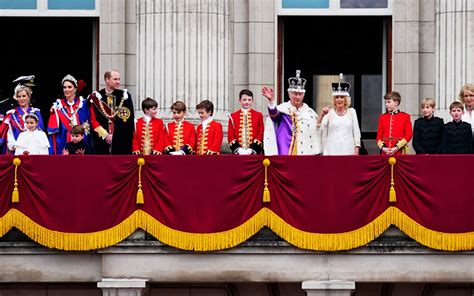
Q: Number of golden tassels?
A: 4